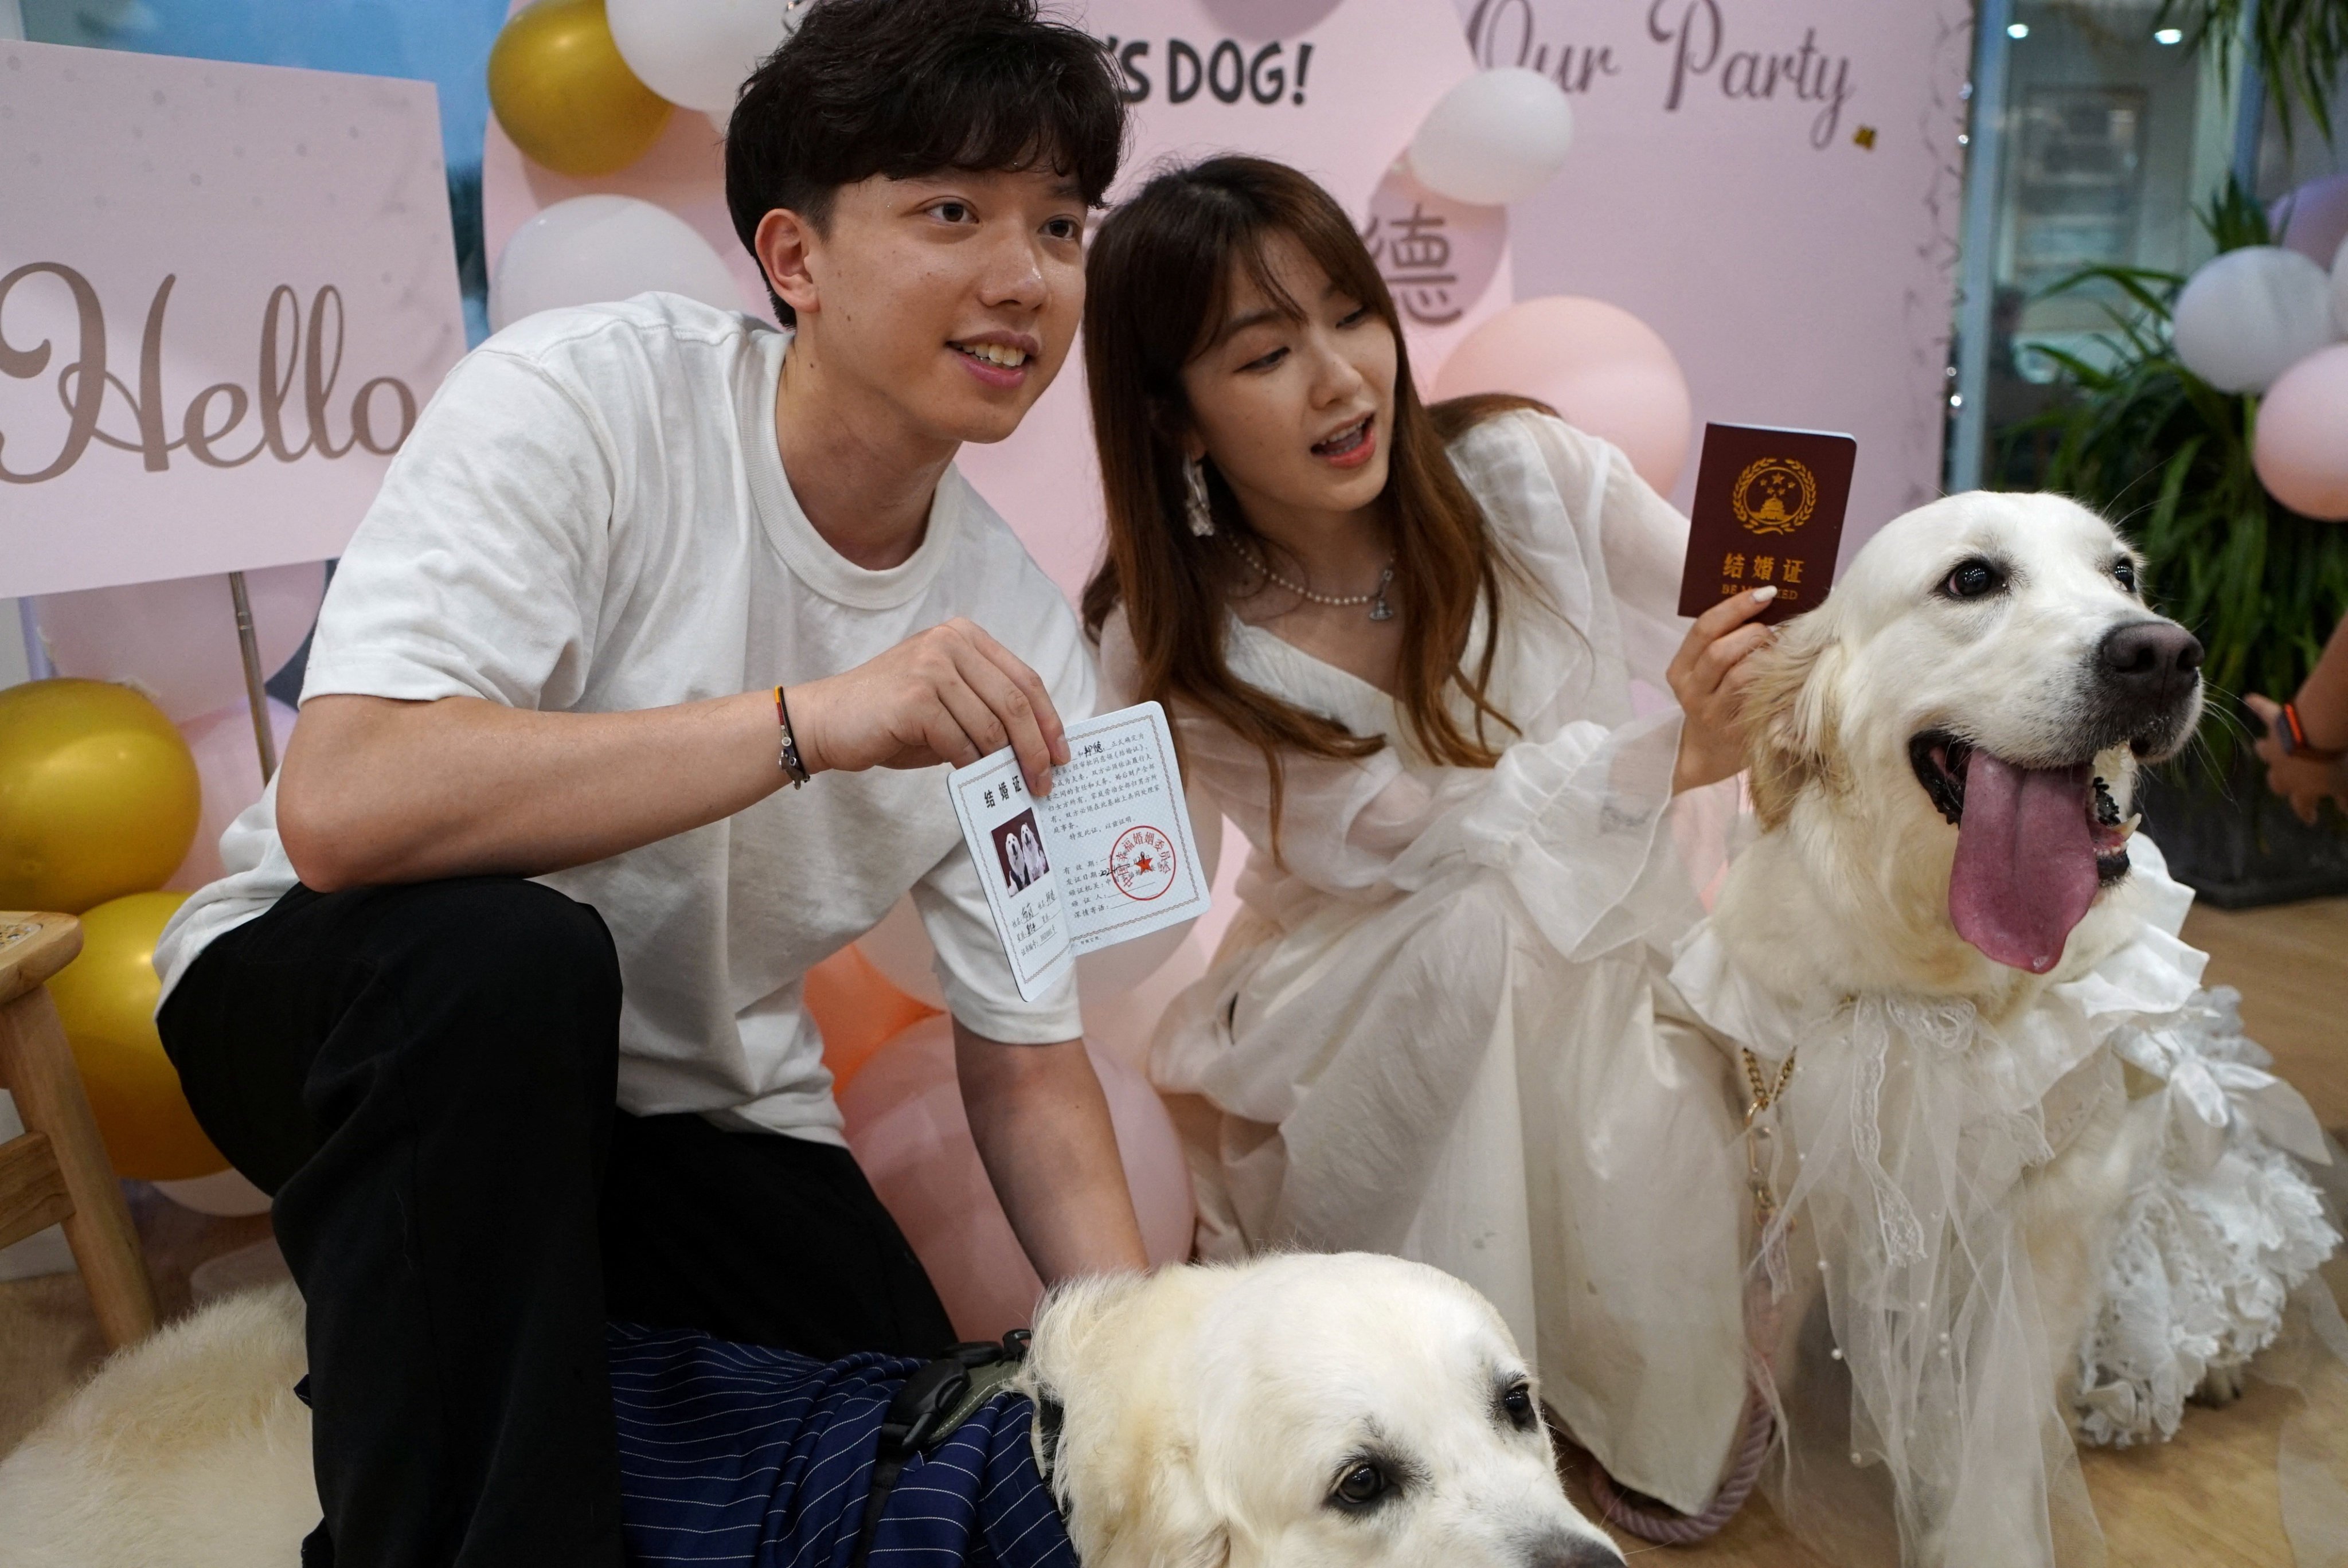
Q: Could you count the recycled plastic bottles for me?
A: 0